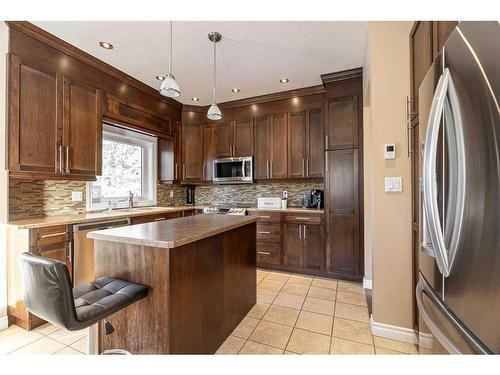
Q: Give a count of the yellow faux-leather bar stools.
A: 0